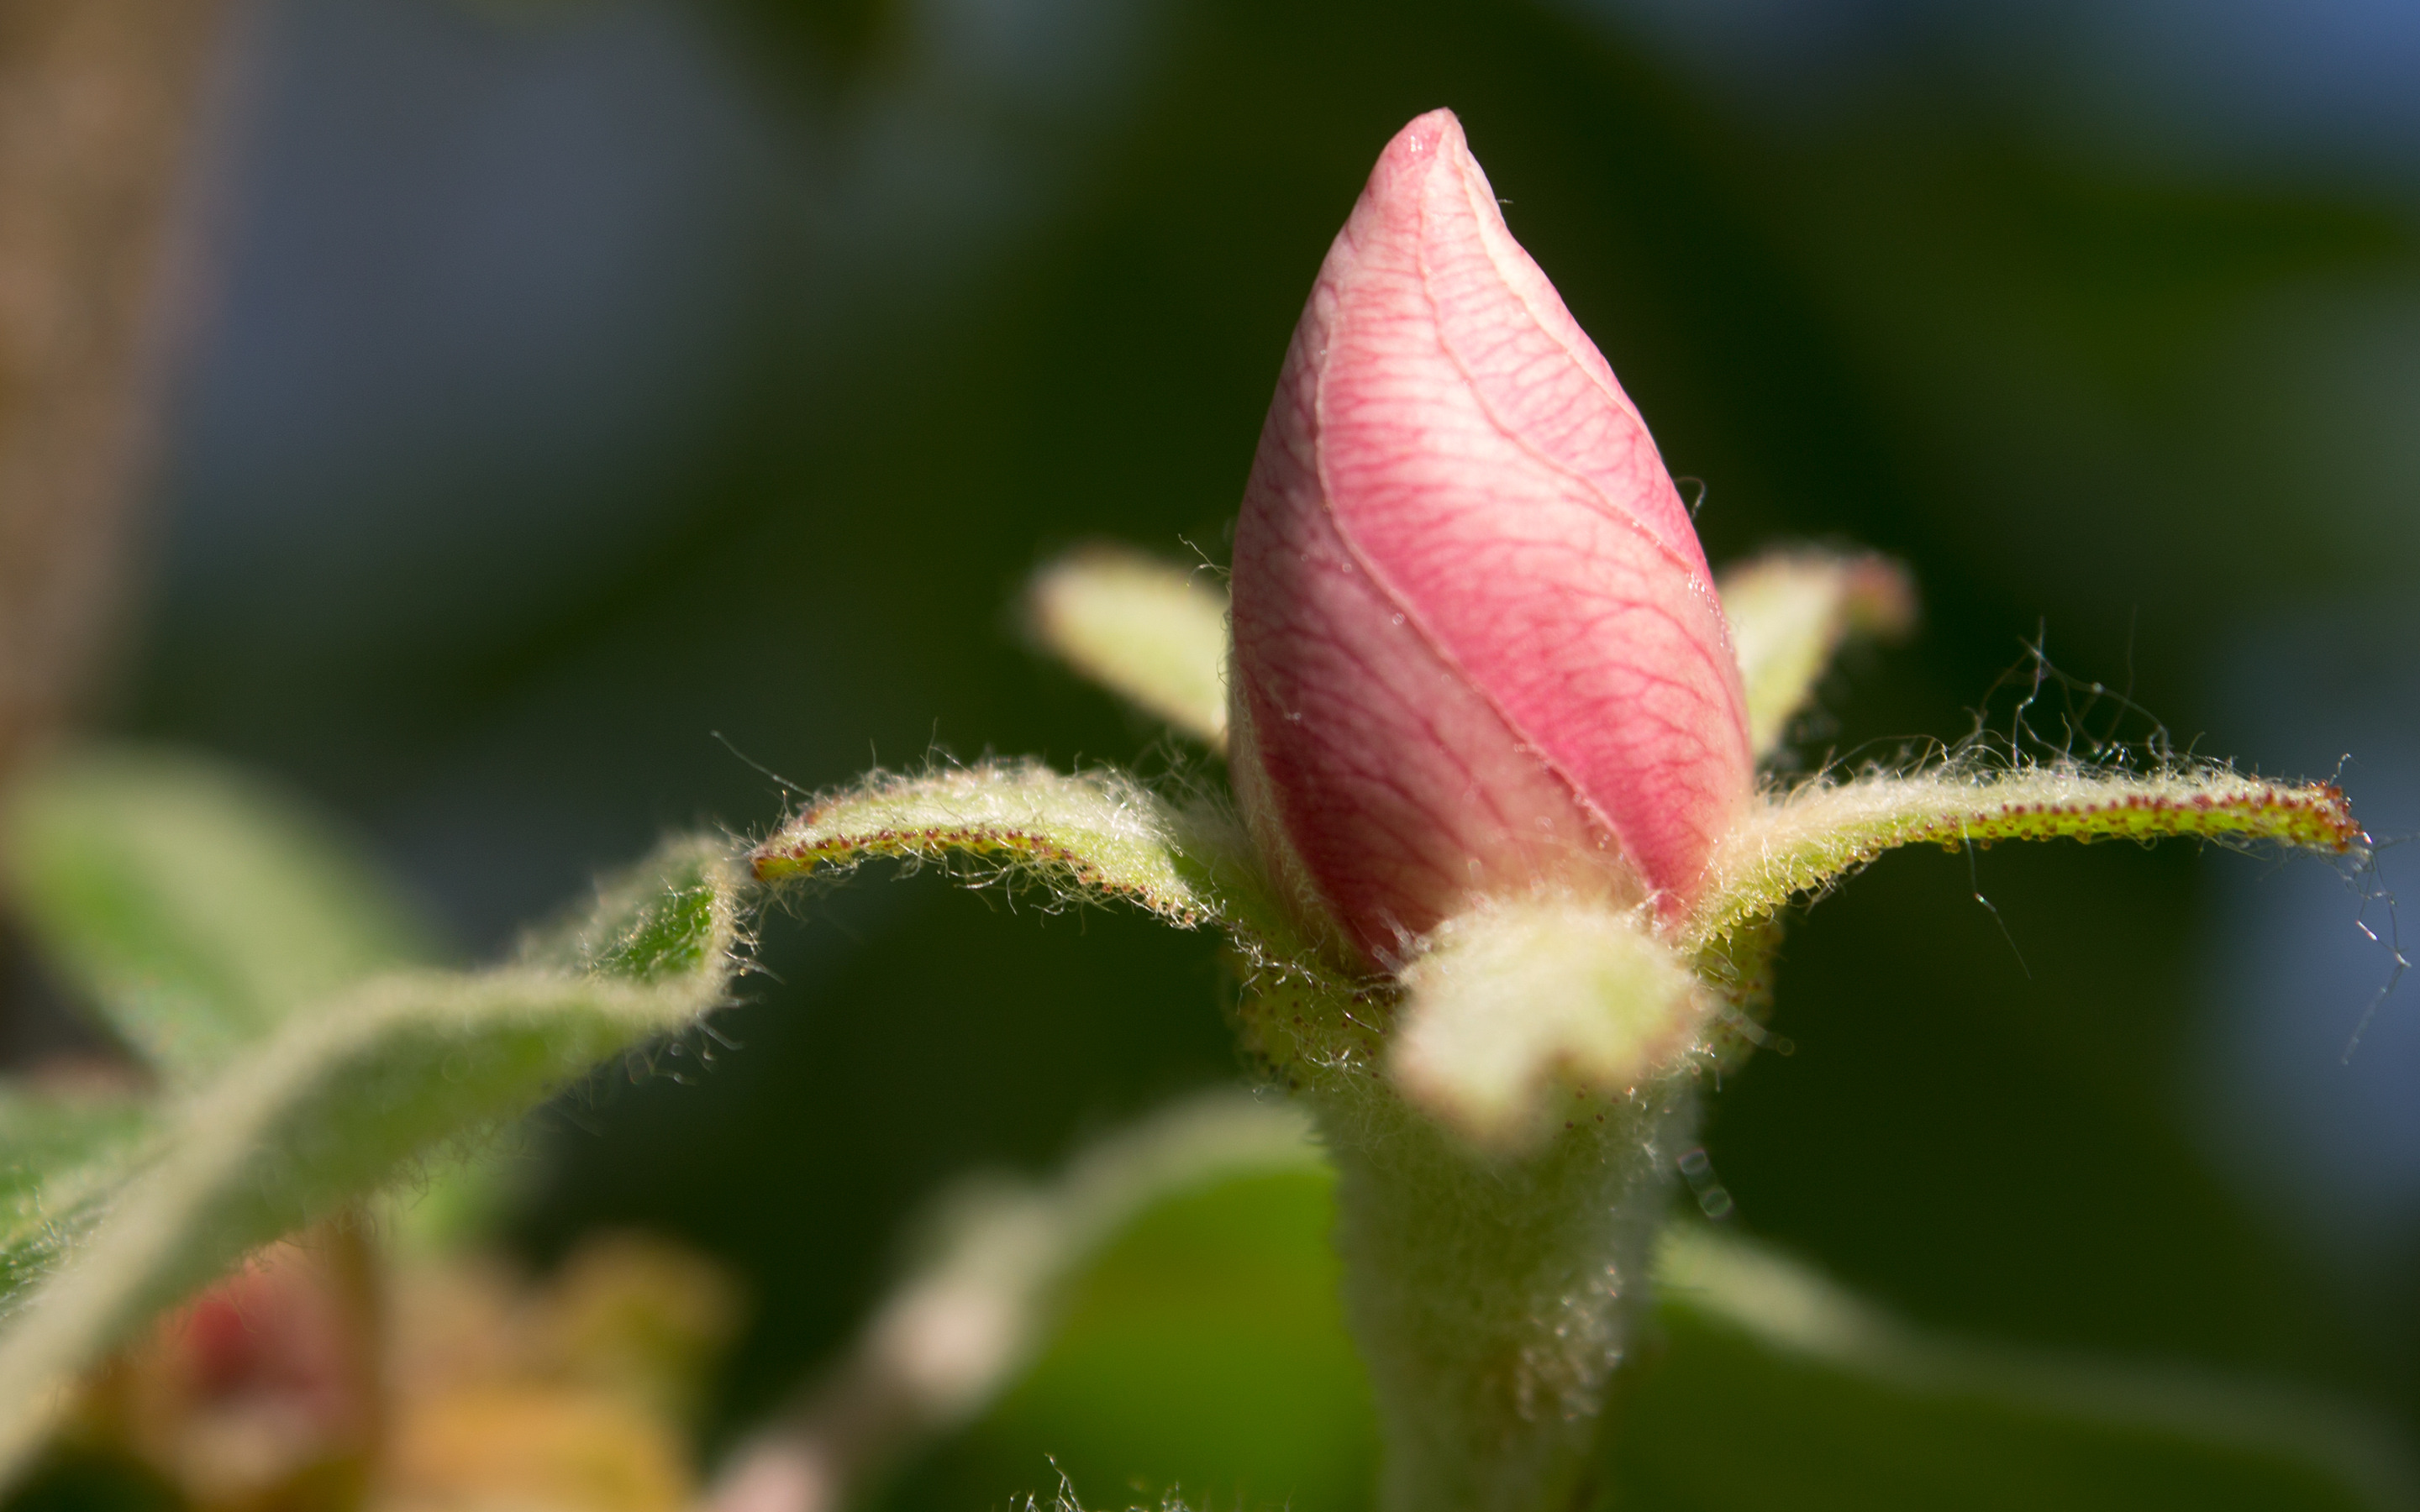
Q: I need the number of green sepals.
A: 5